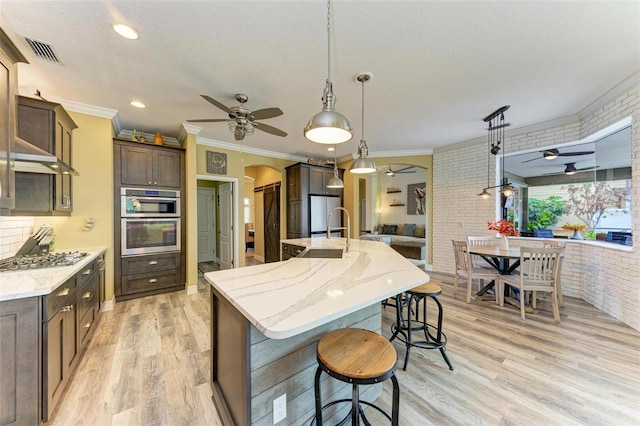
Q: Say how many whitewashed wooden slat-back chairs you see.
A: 4